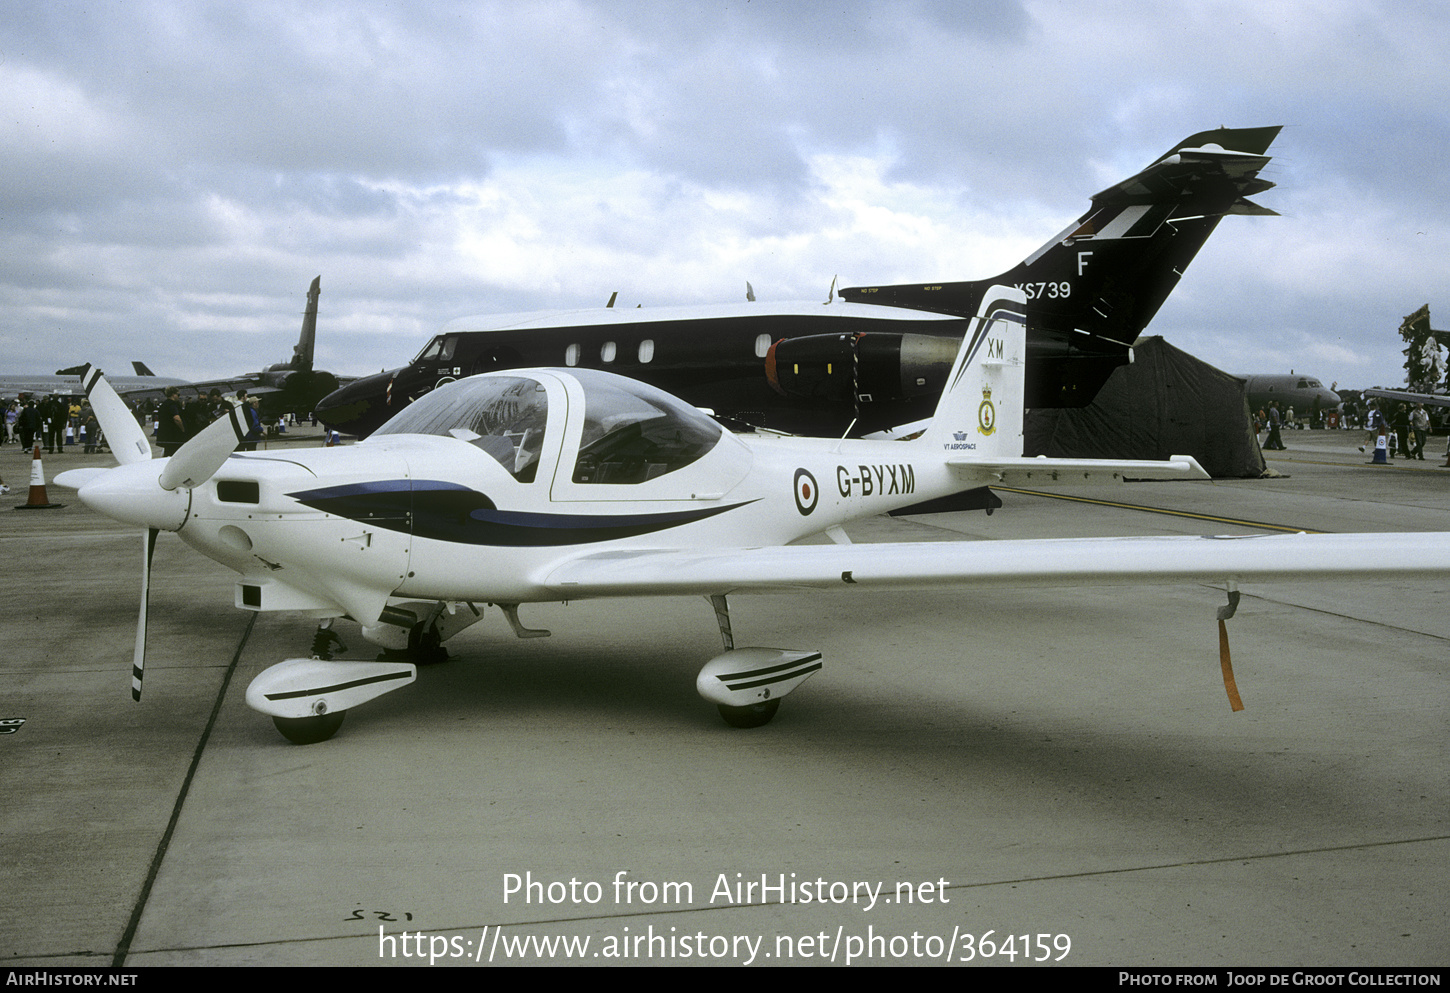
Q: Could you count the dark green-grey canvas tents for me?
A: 1